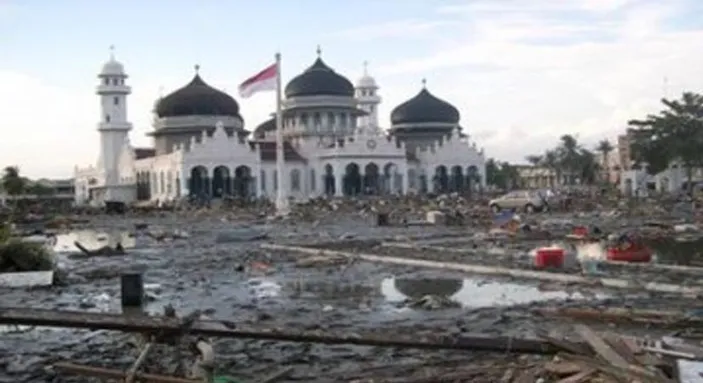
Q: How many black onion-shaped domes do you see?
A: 3